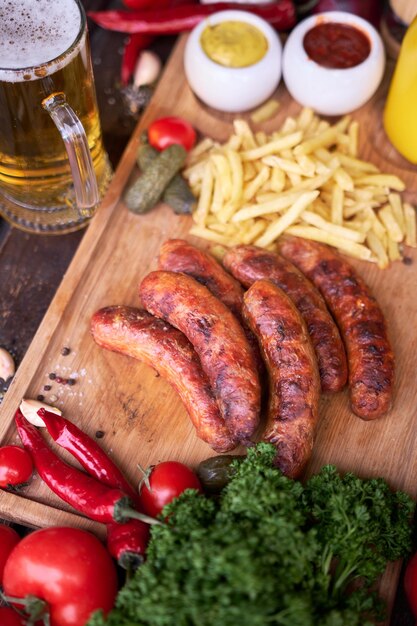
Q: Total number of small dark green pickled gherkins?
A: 3